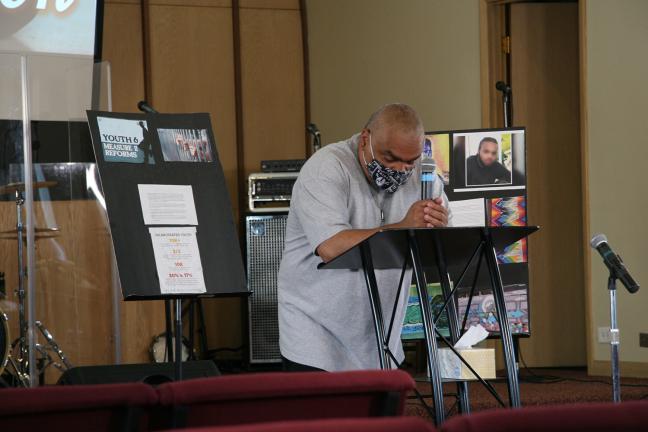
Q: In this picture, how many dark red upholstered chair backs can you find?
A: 4